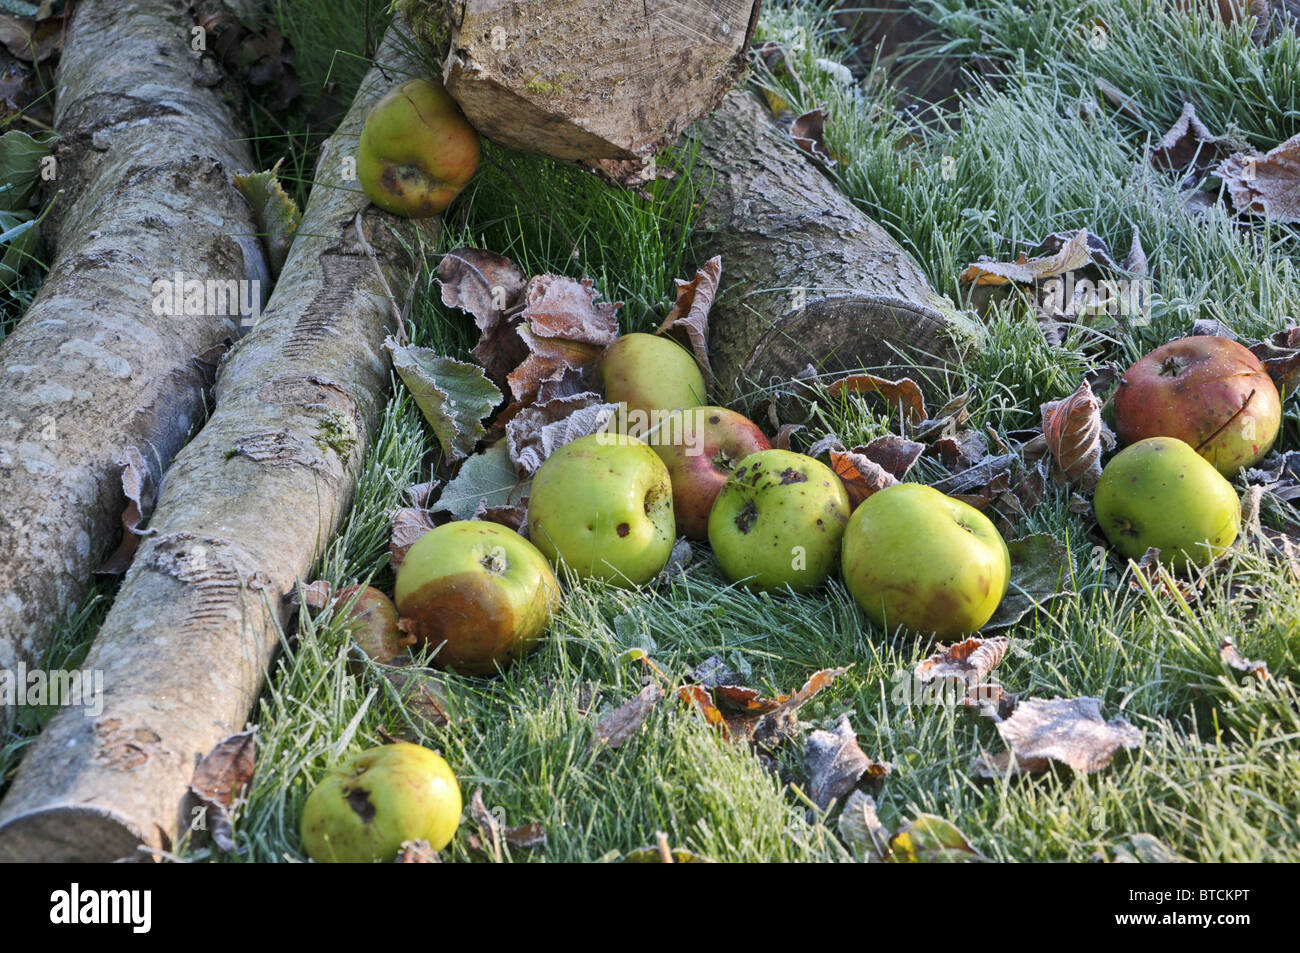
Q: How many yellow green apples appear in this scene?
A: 8